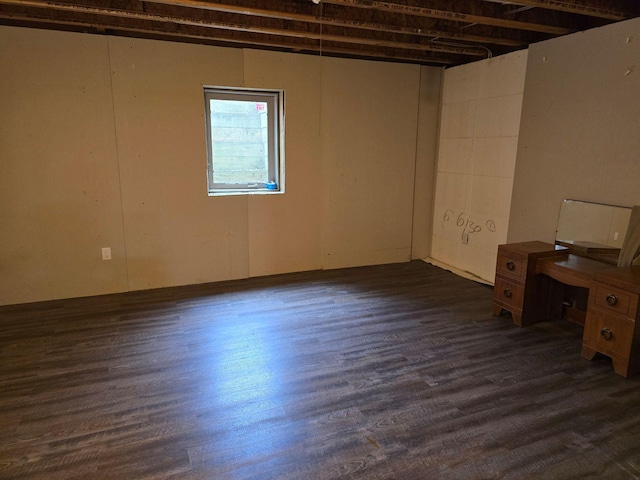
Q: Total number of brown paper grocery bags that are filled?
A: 0